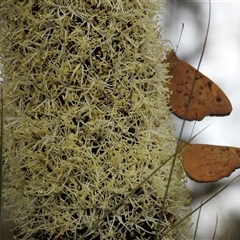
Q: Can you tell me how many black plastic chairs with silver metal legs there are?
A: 0